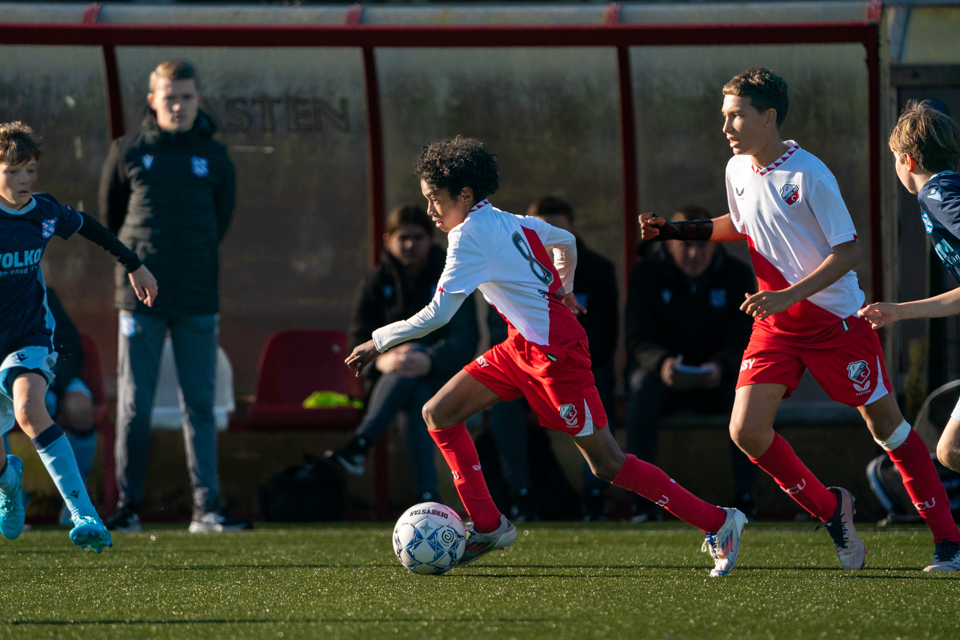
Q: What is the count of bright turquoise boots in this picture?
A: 2